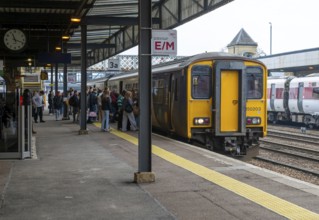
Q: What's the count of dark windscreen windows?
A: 2